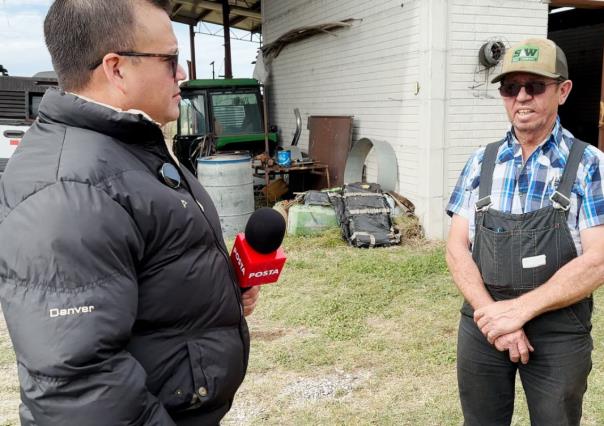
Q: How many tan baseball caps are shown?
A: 1